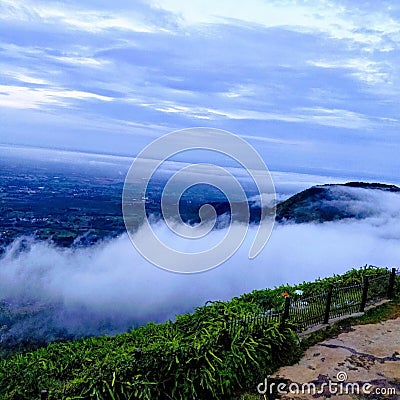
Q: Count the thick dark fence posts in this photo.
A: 4